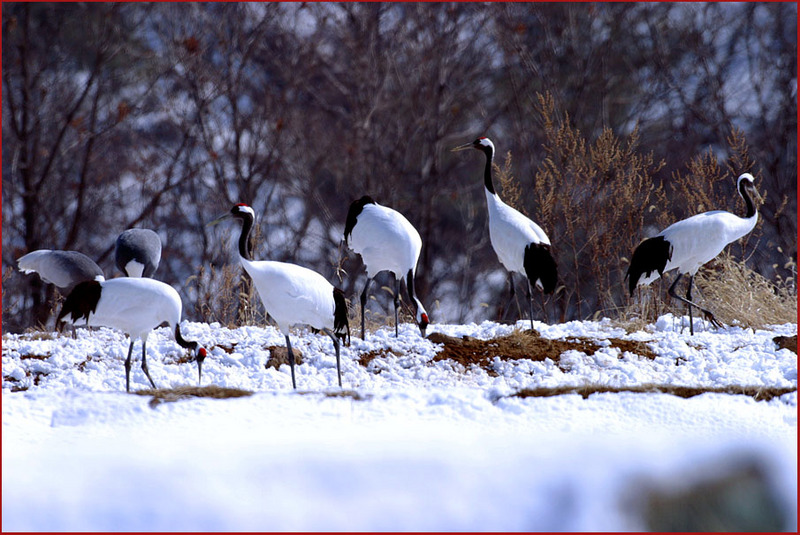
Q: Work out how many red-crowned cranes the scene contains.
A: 5